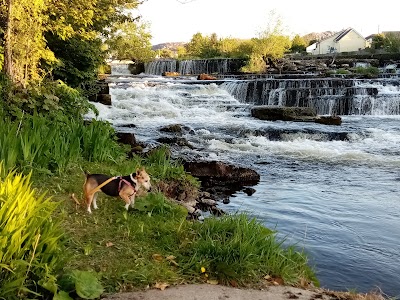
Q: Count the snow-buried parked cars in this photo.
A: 0